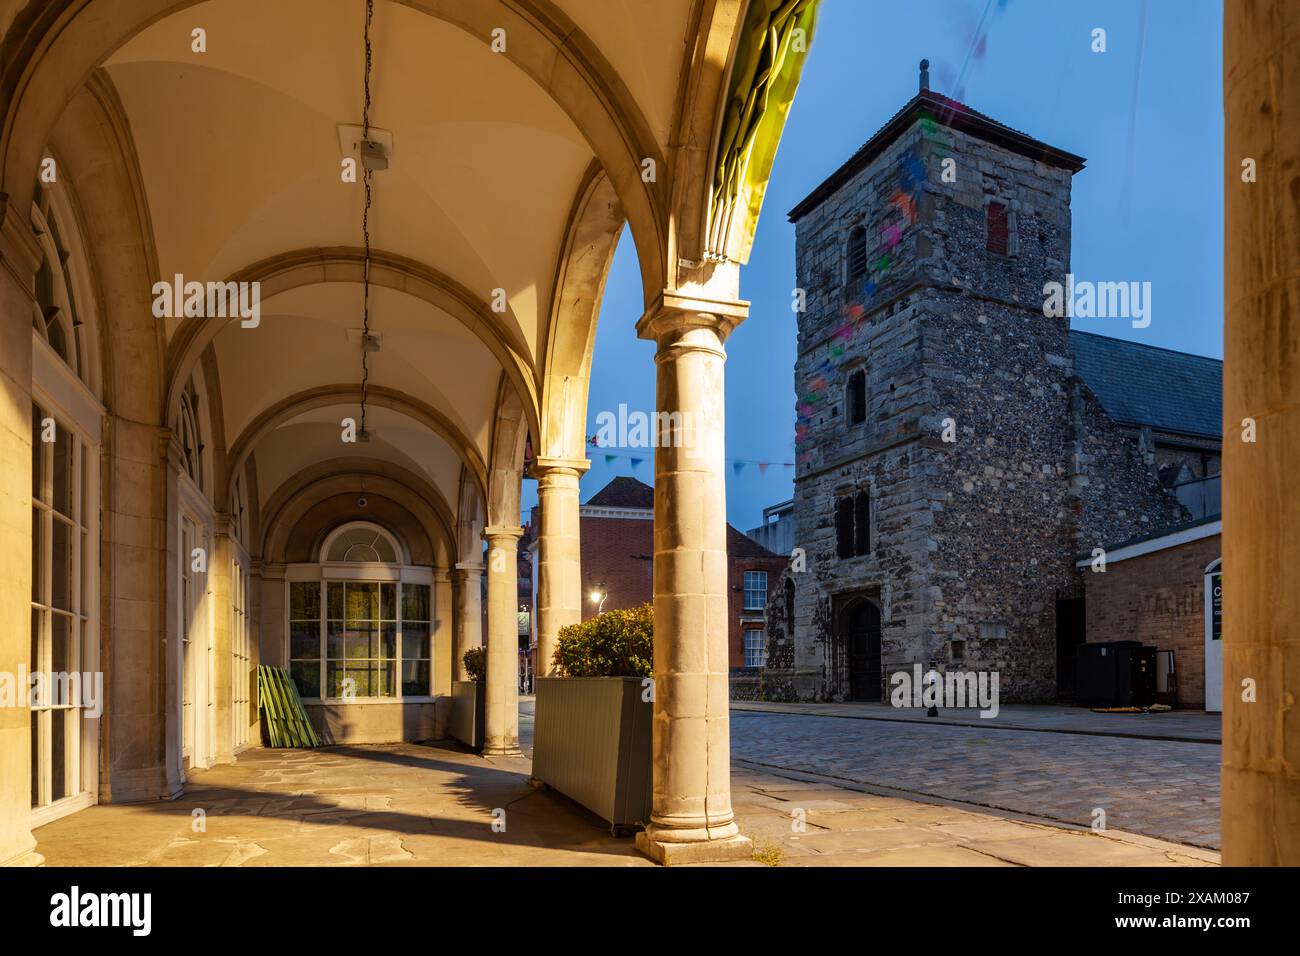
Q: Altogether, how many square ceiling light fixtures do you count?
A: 3